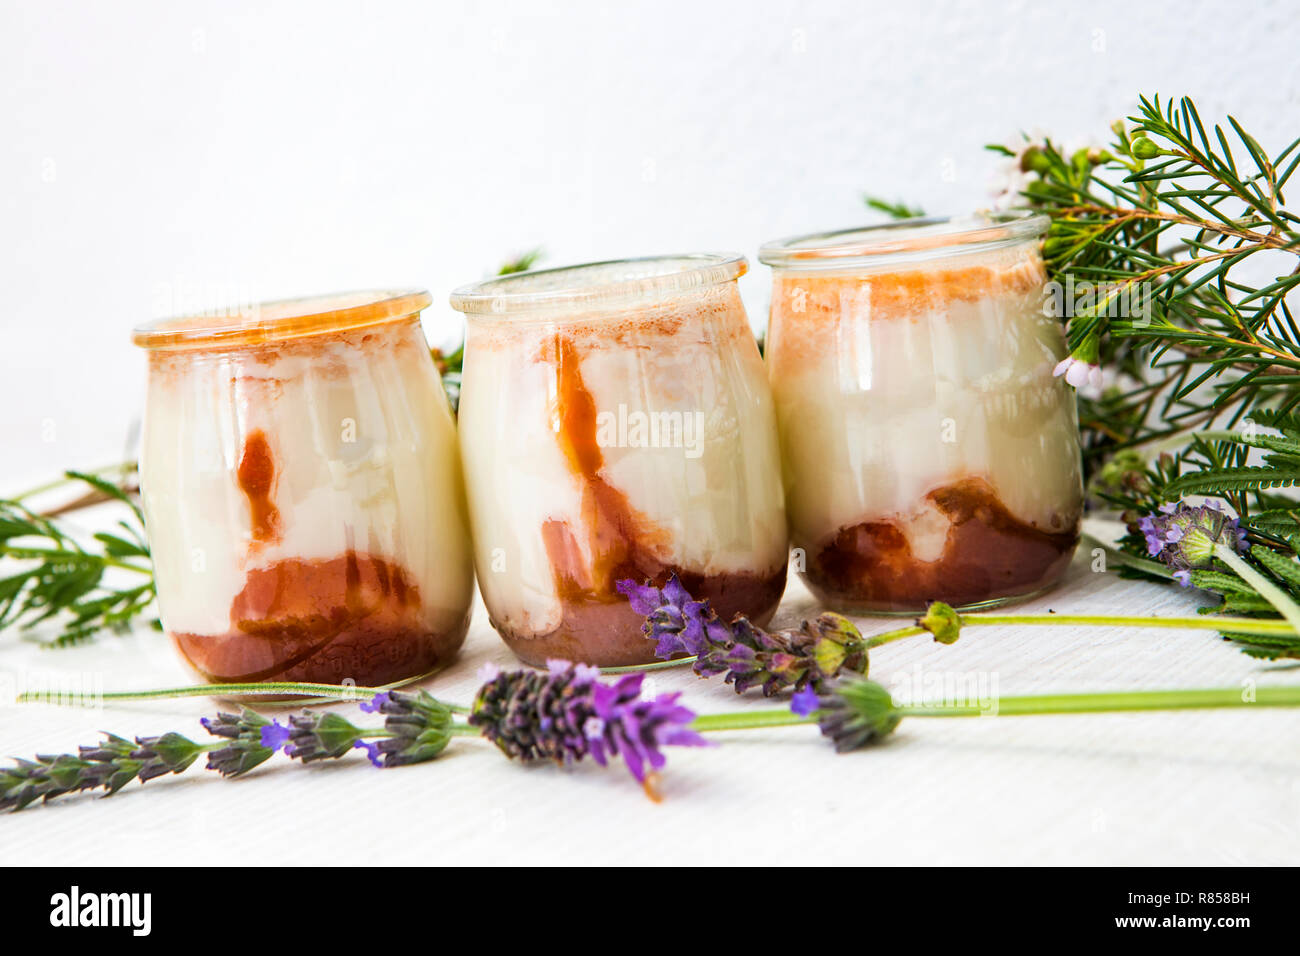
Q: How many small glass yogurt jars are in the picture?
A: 3